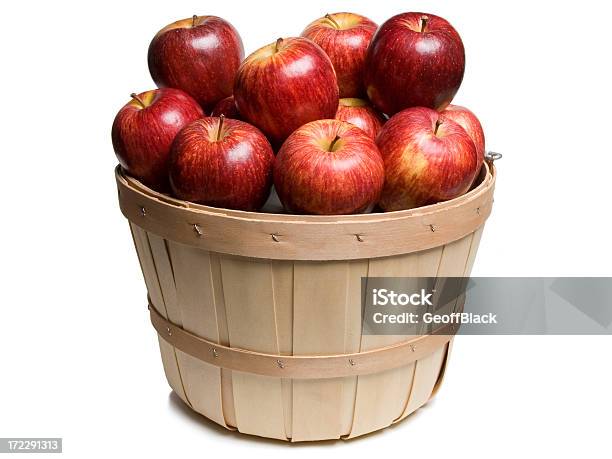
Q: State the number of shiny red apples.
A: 11